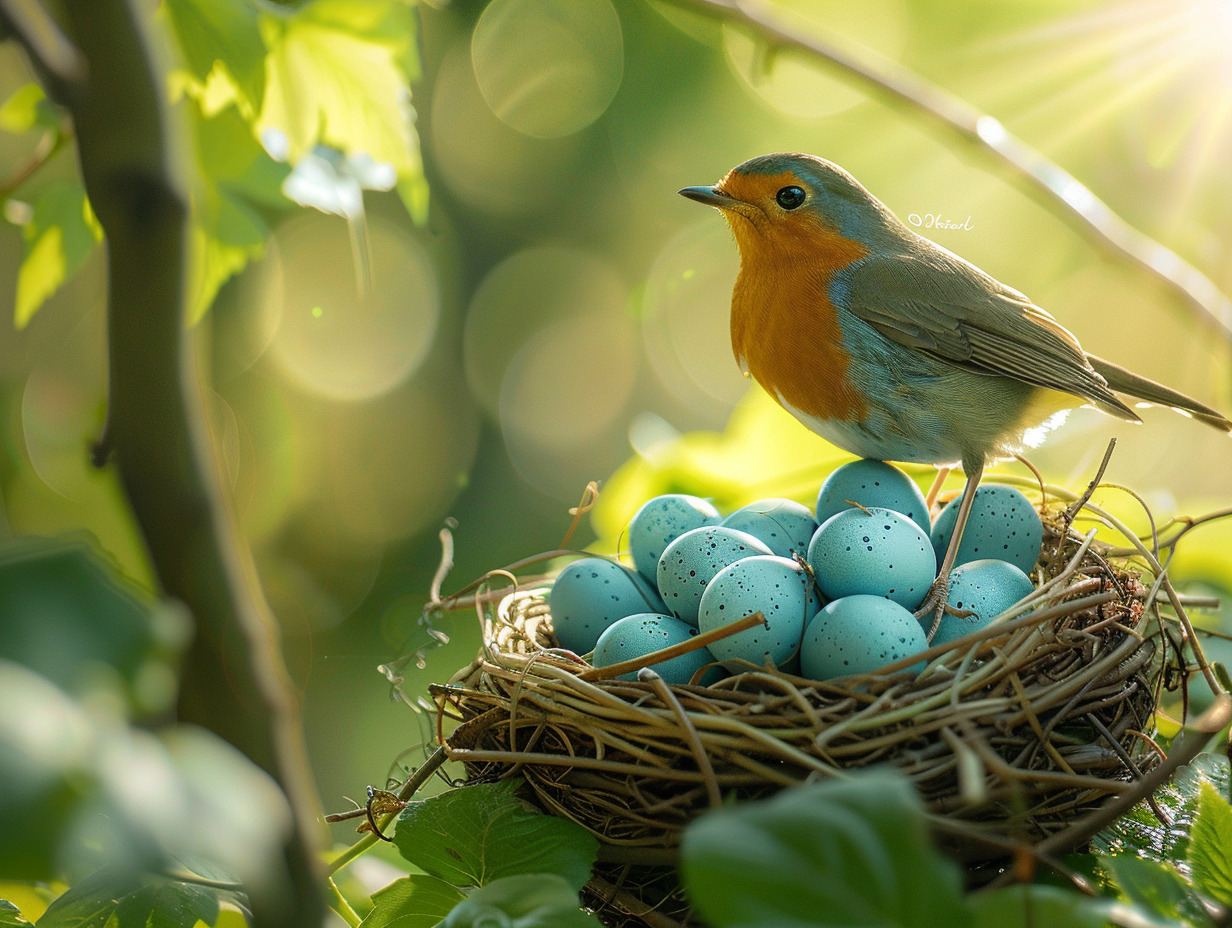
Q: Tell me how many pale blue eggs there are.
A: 11